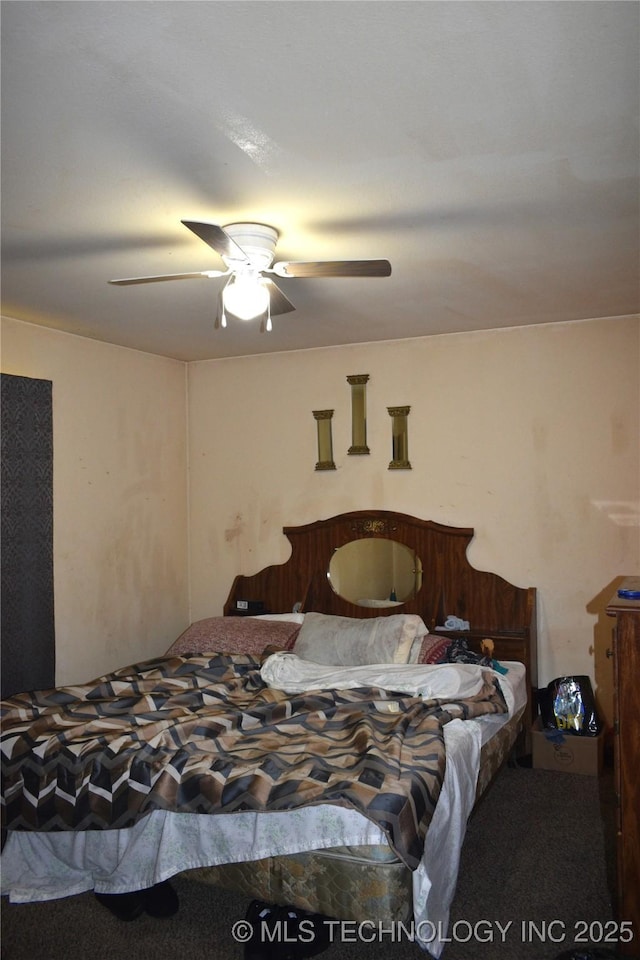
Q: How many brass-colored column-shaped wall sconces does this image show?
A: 3